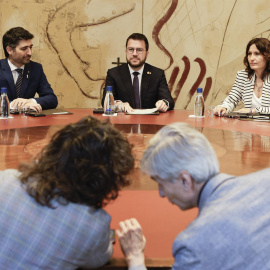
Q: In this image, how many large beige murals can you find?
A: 1